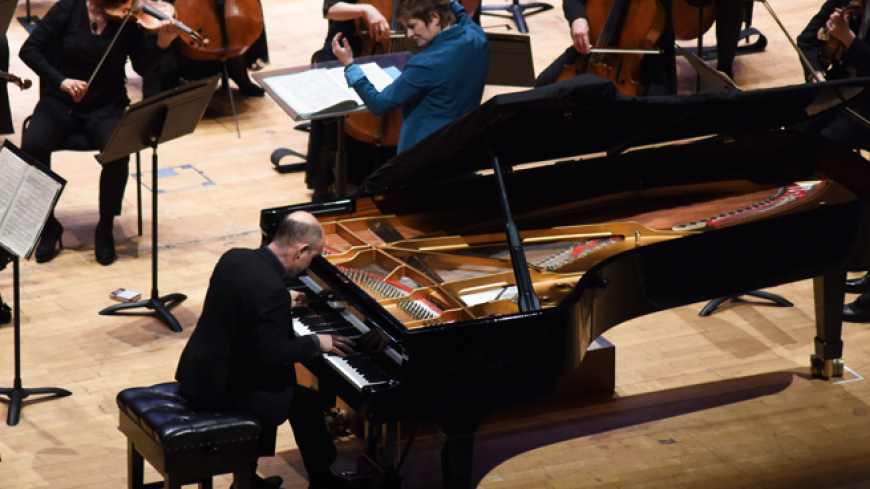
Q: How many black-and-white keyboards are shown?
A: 1